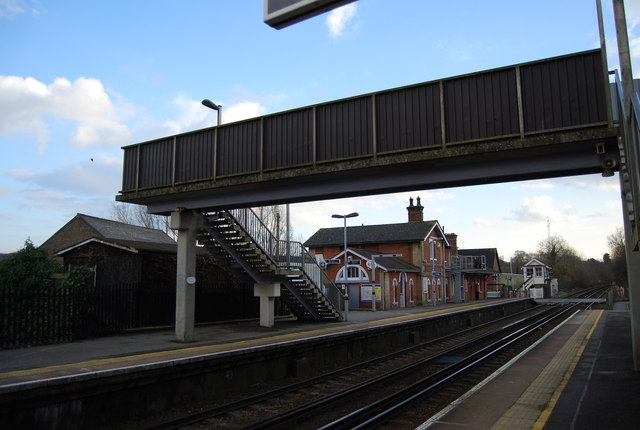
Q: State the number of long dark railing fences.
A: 1